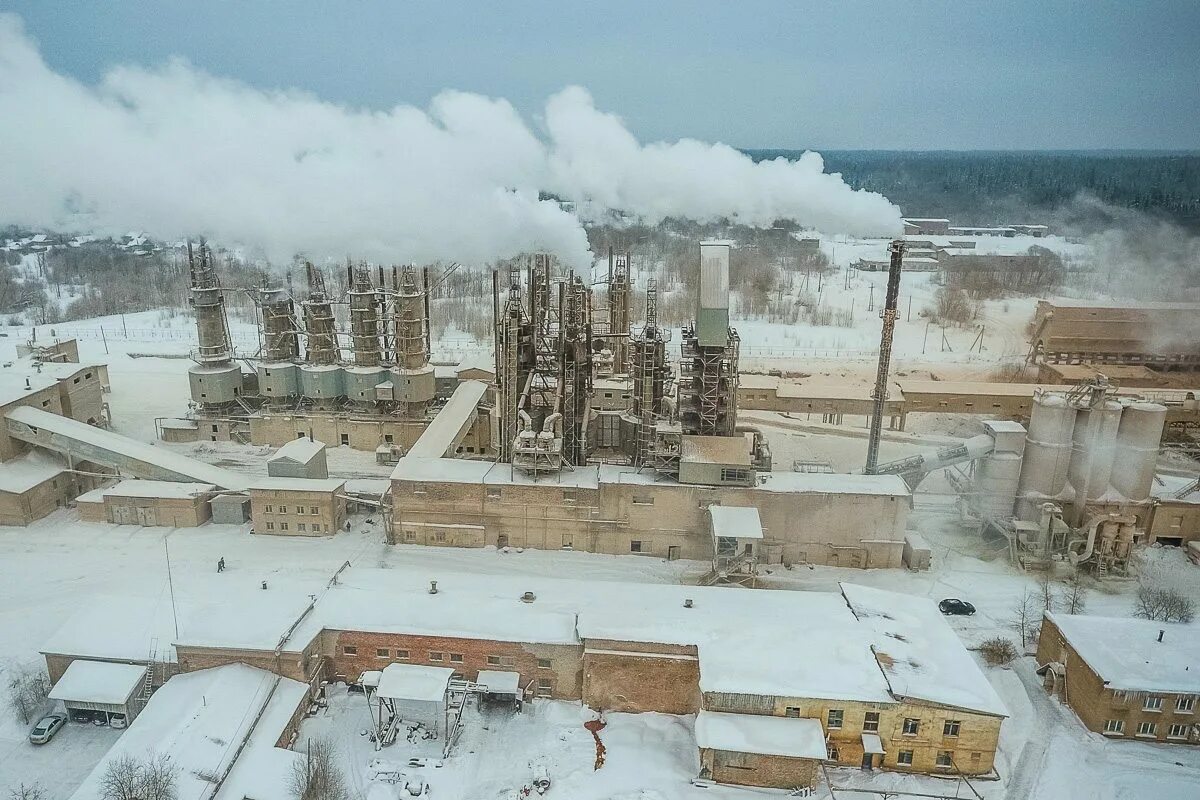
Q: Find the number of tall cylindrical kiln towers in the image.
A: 5